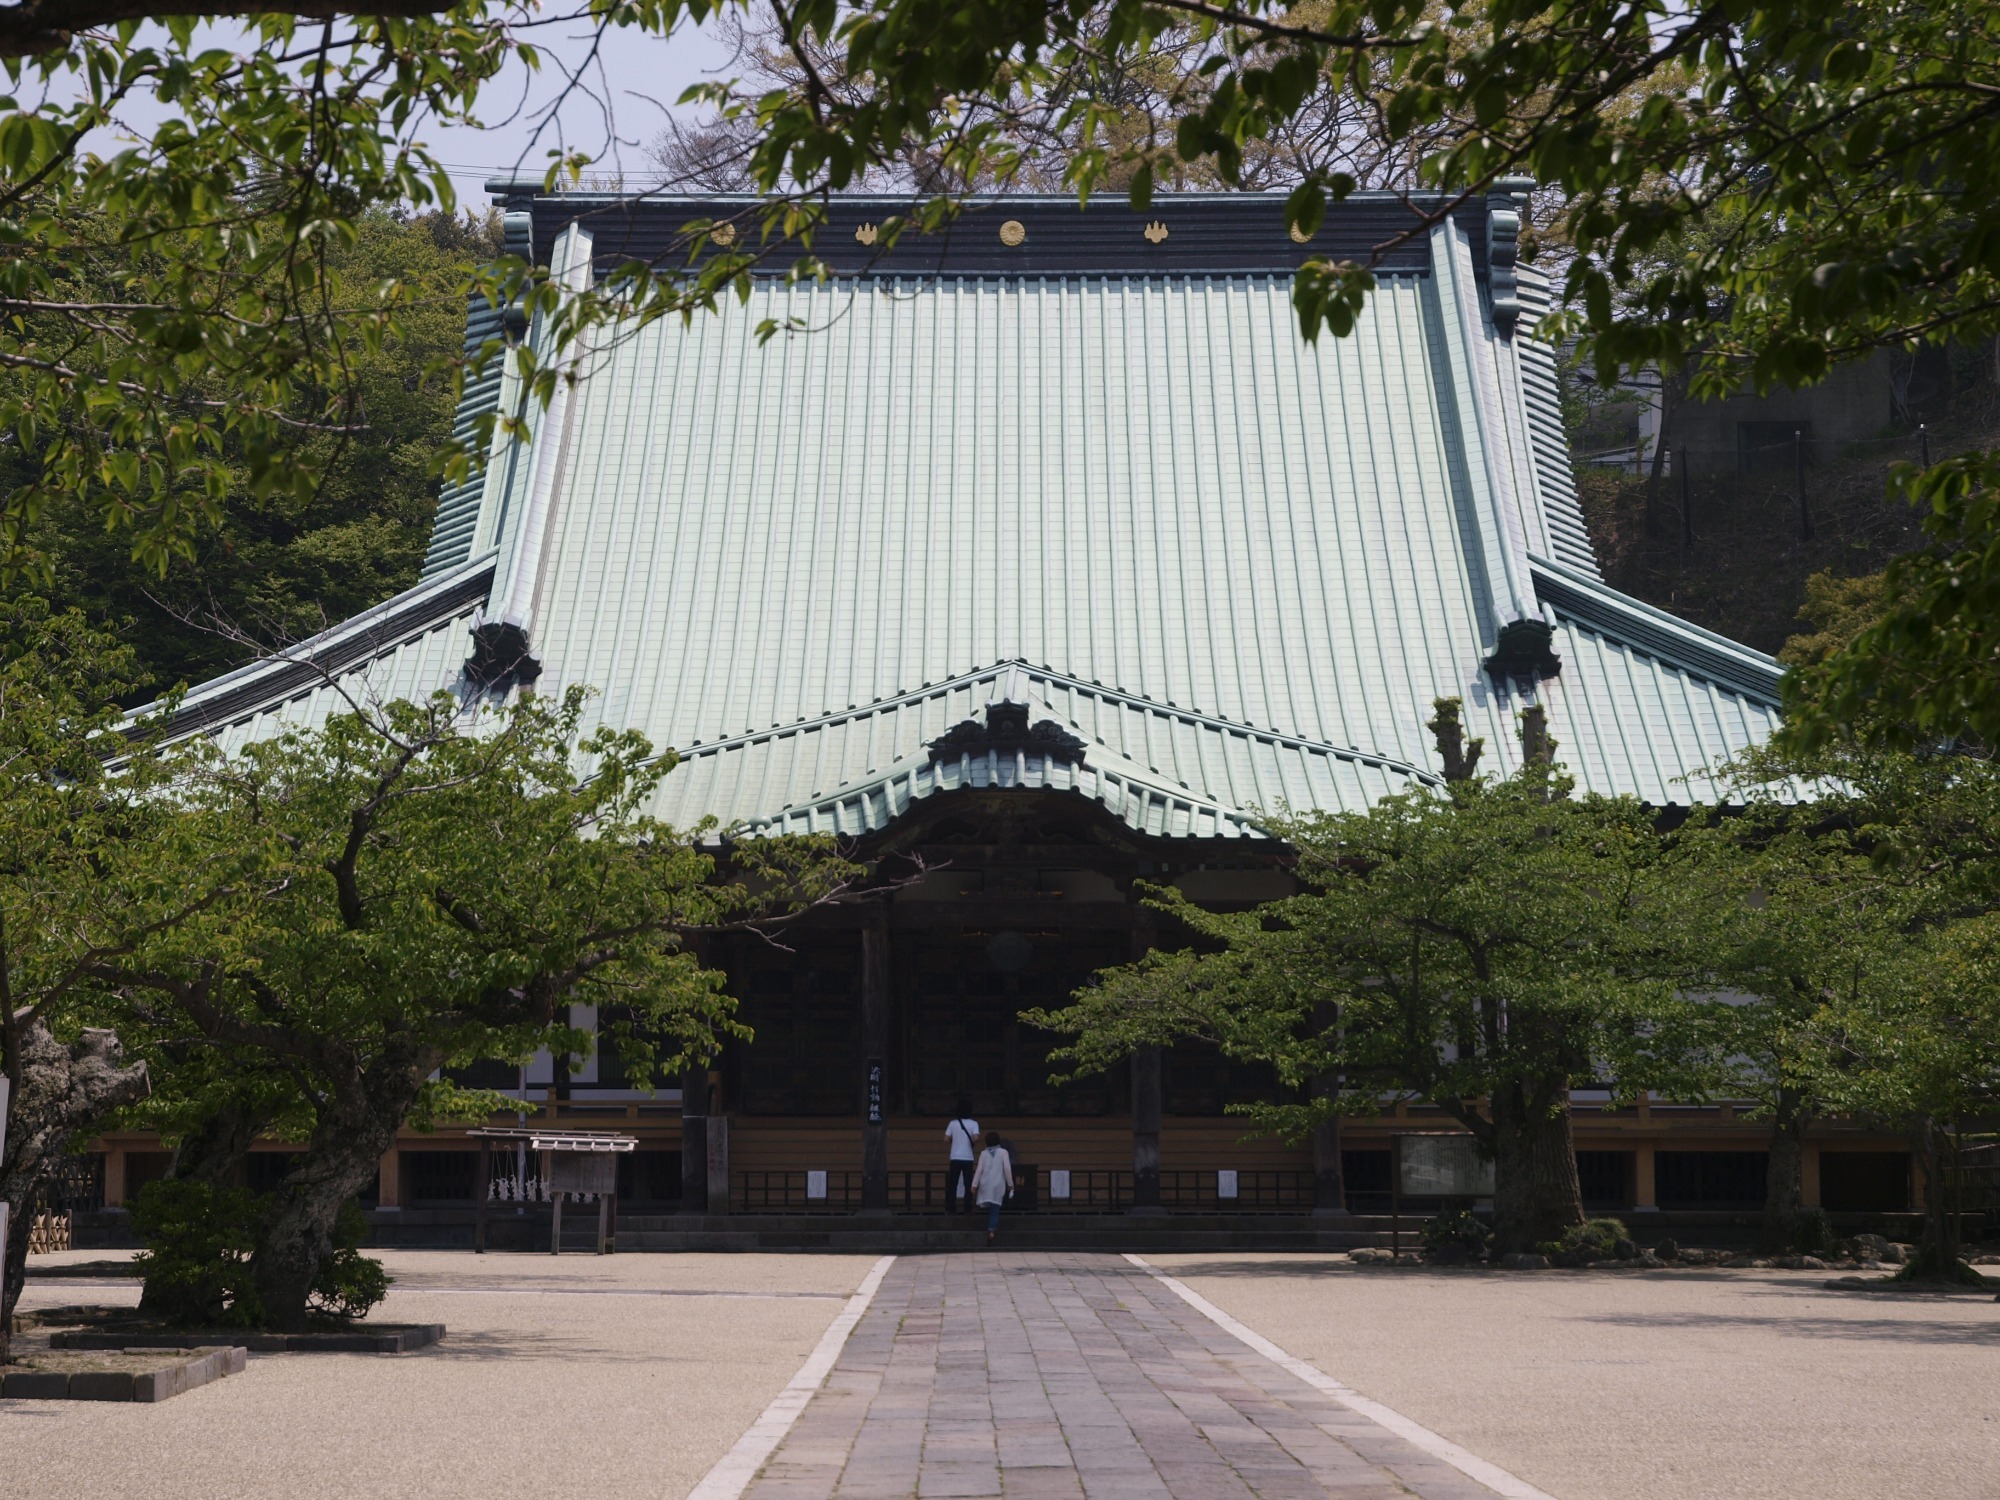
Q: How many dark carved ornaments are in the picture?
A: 3